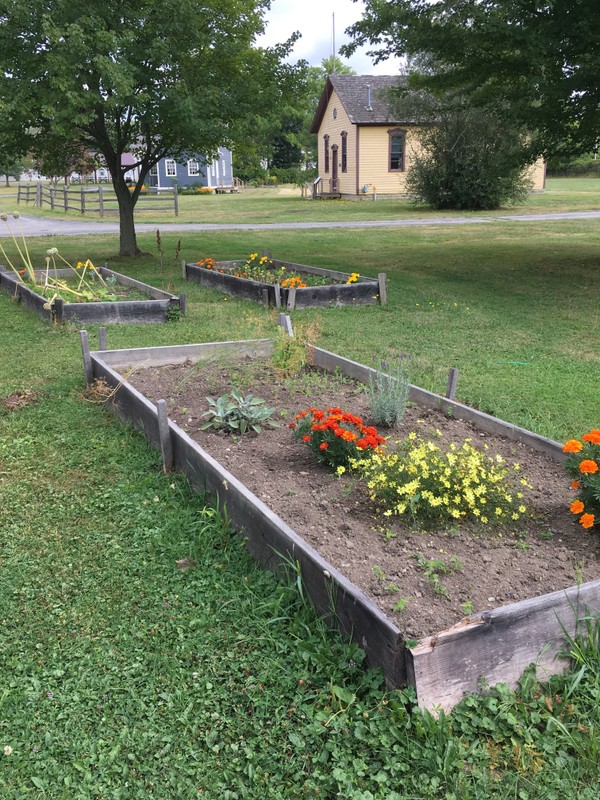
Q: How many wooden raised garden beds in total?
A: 3